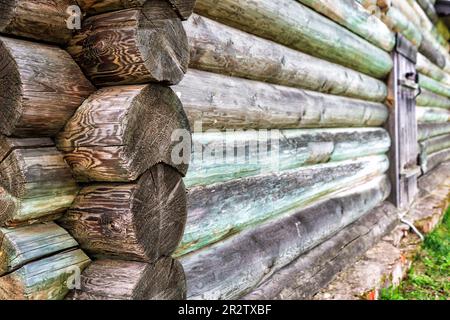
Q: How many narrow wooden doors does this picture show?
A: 1